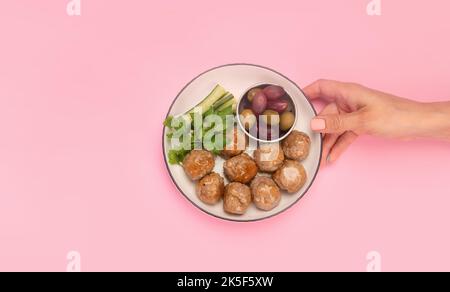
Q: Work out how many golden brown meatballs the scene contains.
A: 9